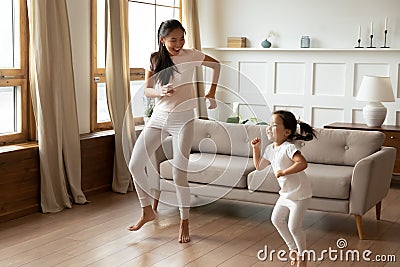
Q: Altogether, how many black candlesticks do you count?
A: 3